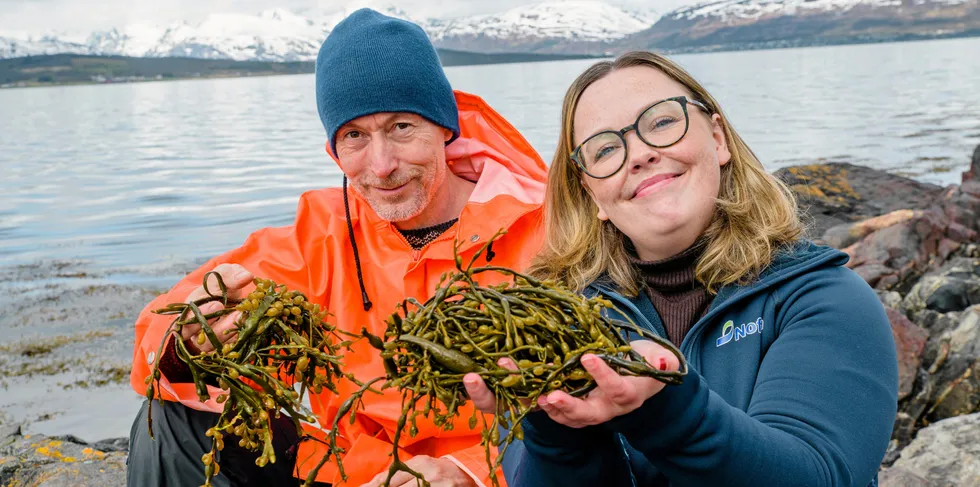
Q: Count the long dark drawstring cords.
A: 1